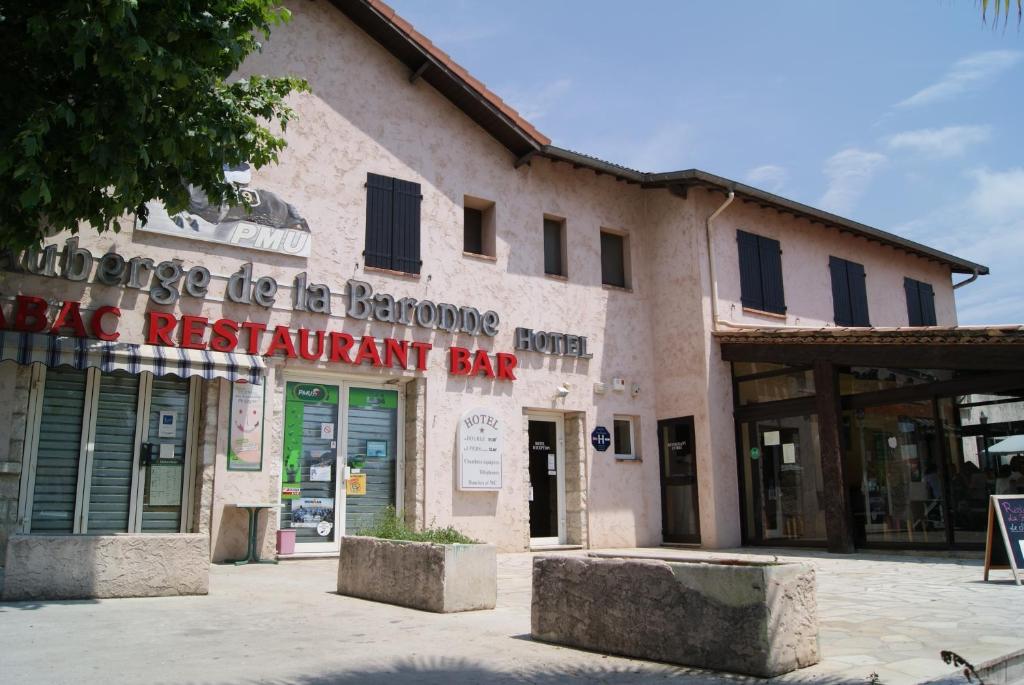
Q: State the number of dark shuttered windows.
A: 4